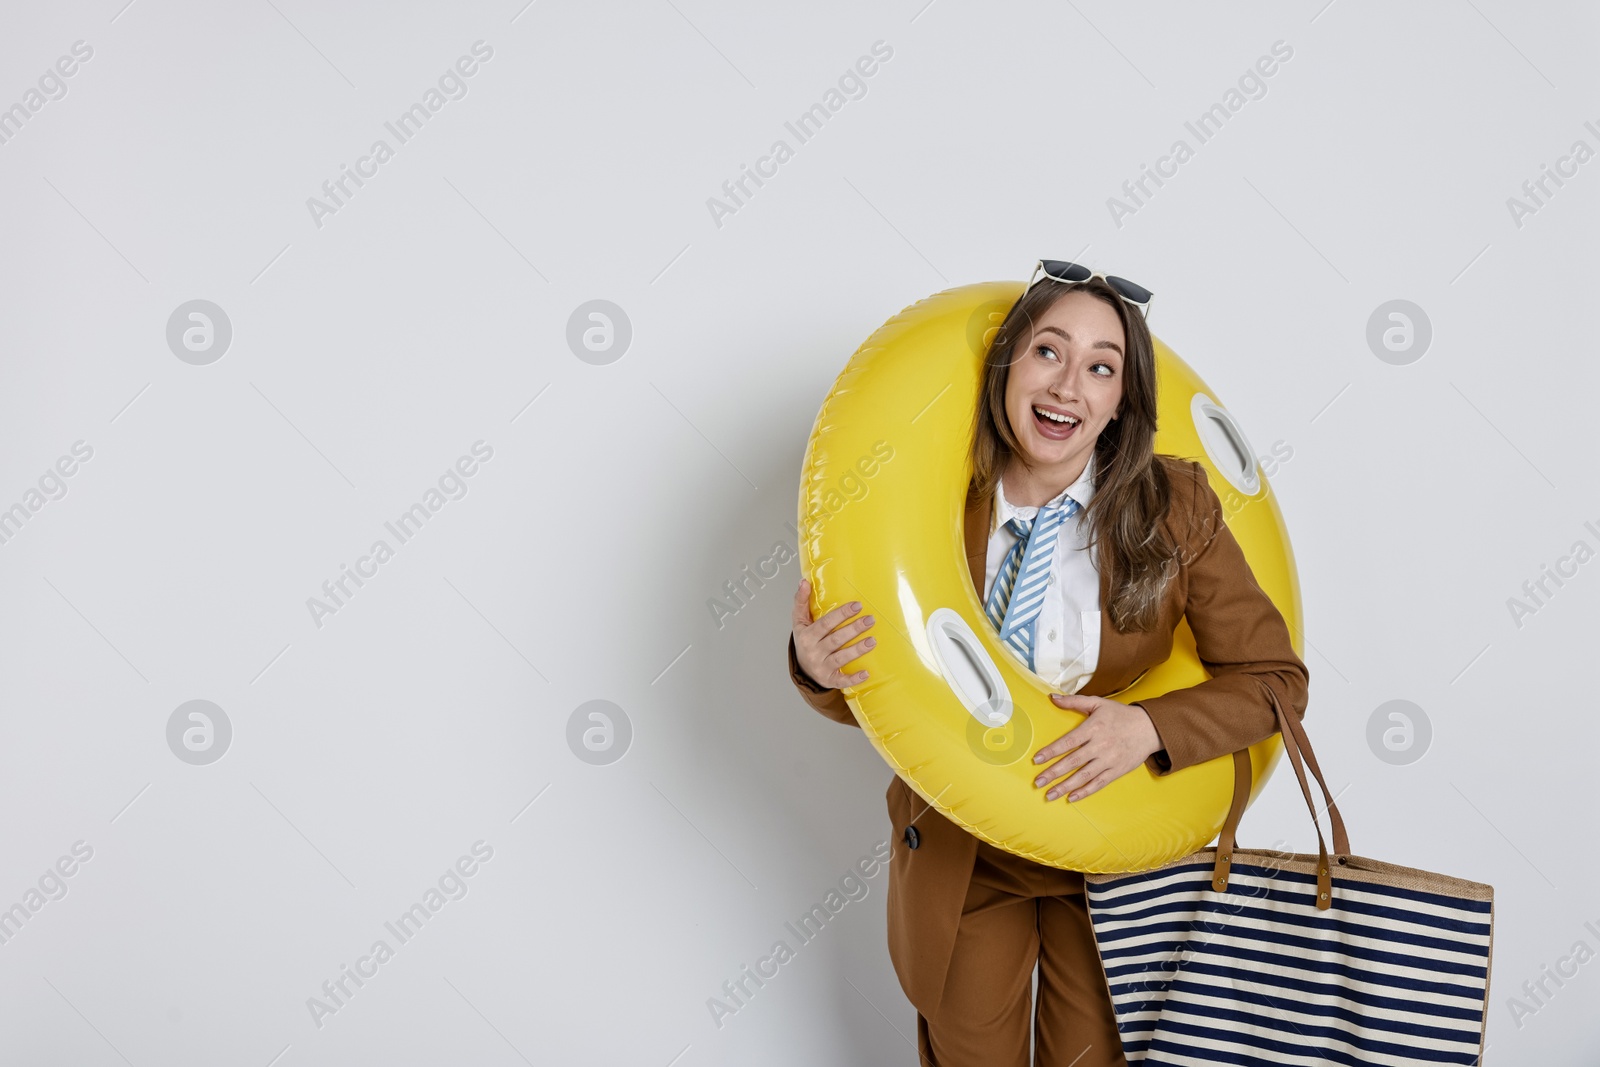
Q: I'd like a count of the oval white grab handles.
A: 2